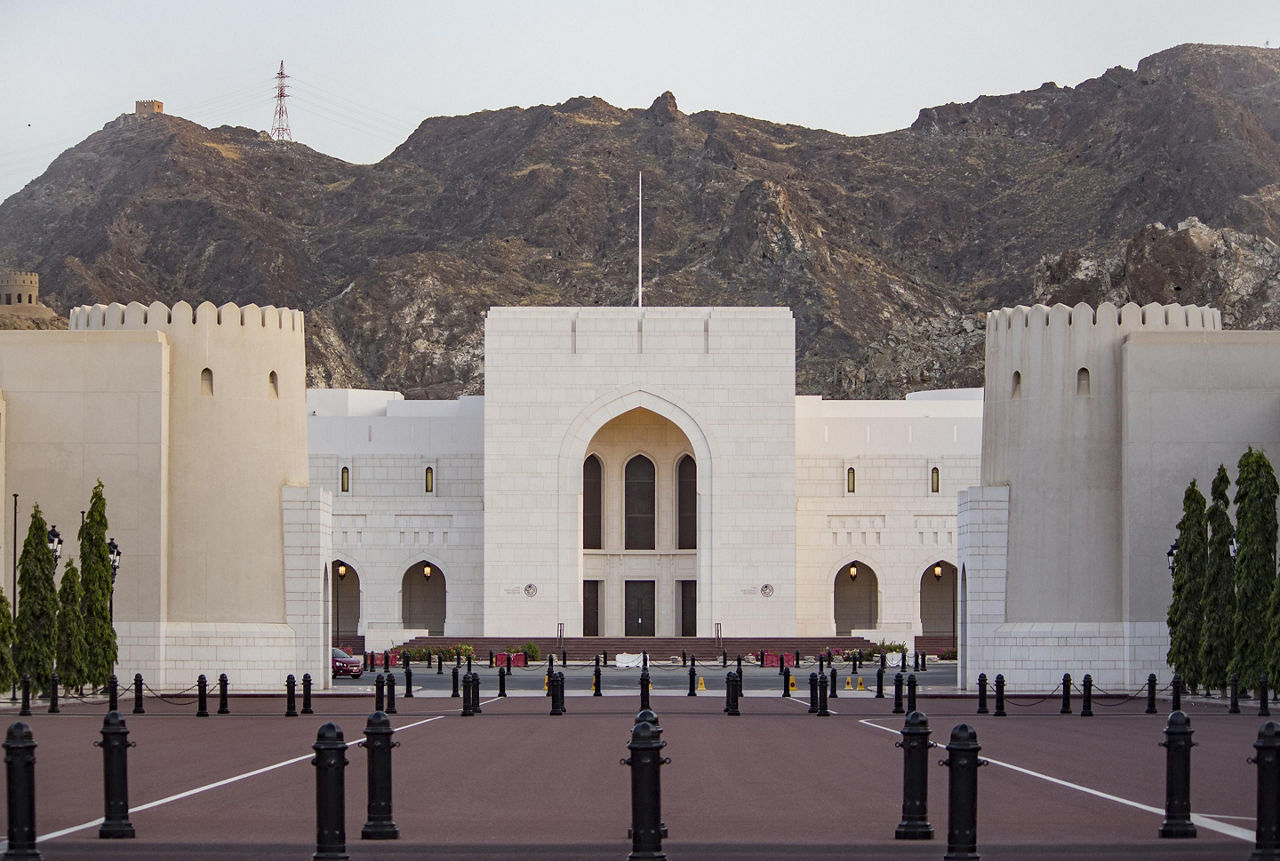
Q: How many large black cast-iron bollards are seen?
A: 10